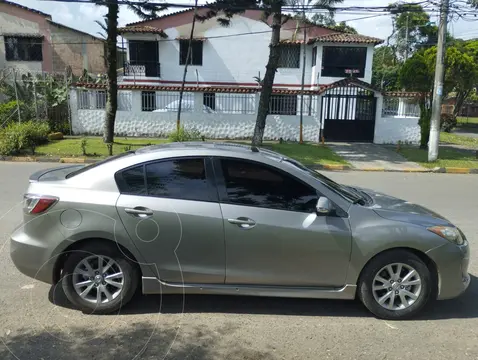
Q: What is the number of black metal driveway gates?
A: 1